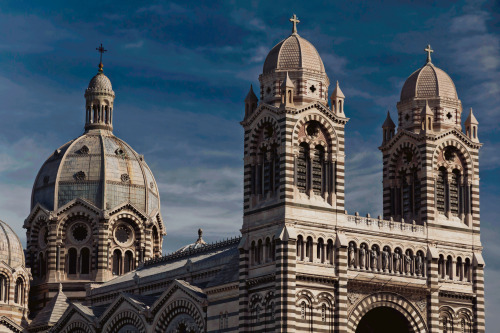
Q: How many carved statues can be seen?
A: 7